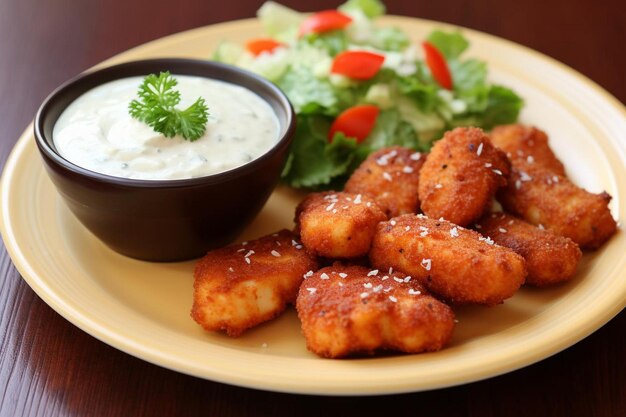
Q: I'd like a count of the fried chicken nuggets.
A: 9